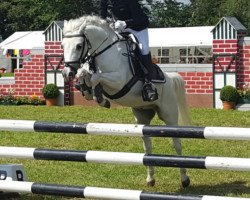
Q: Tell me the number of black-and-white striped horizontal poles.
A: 3